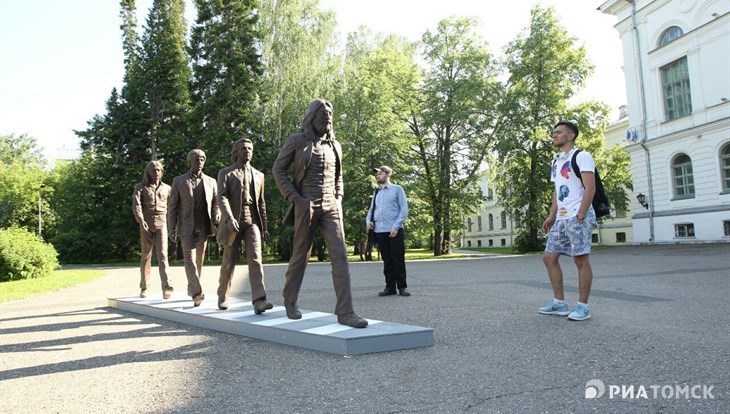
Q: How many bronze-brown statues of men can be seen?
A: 4